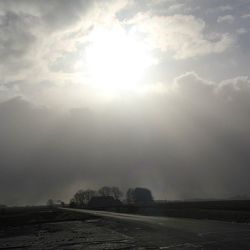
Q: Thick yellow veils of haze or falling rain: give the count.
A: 0